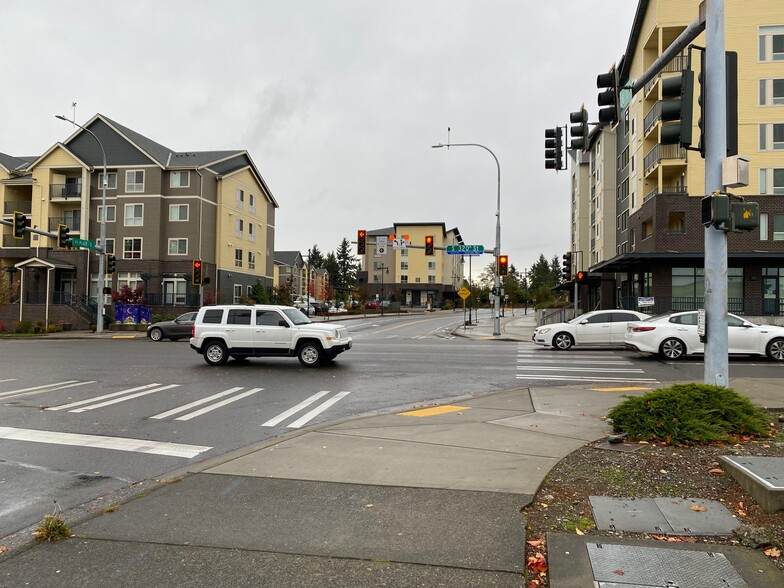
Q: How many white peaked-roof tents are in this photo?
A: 0